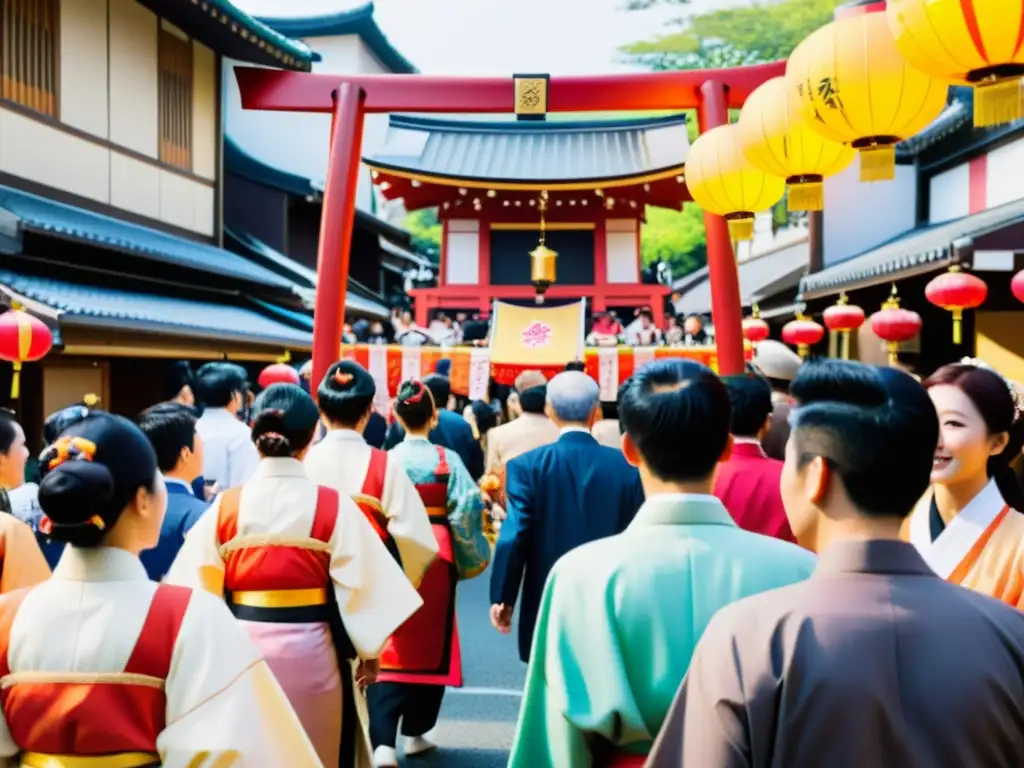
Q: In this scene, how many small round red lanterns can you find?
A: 8